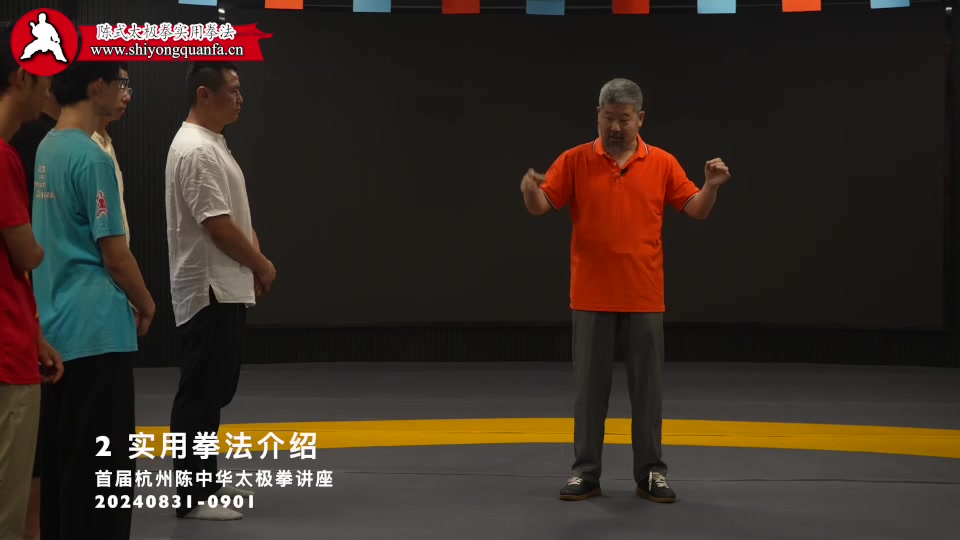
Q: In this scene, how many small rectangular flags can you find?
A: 9